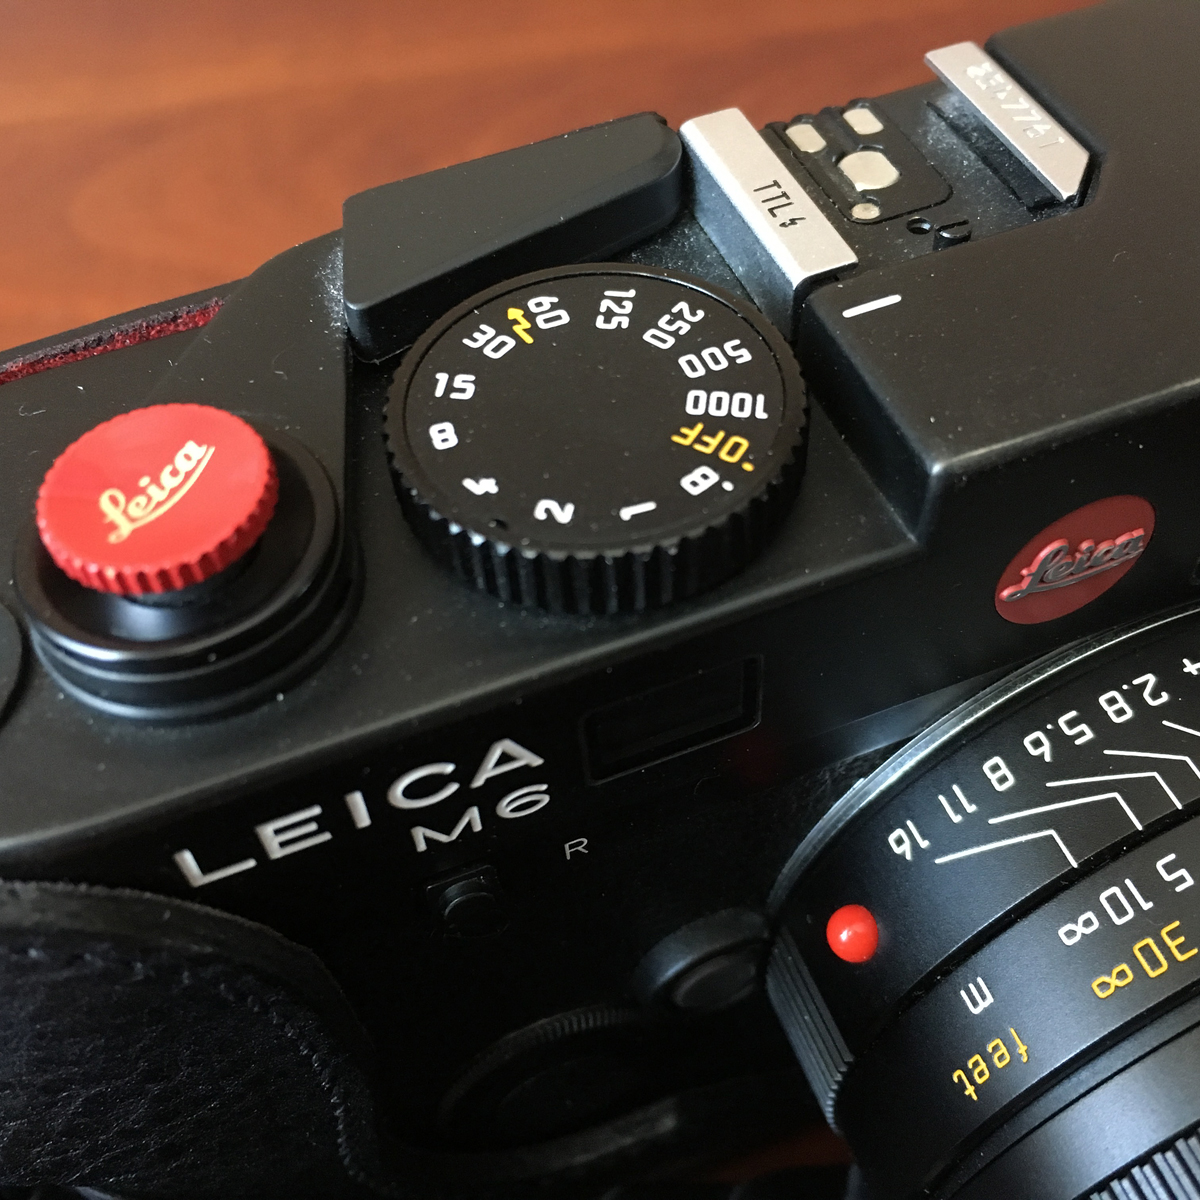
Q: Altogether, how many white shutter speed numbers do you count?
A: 11